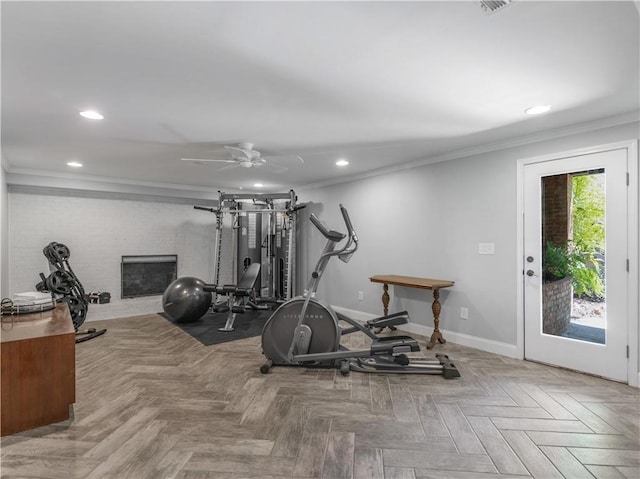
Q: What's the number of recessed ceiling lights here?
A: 5